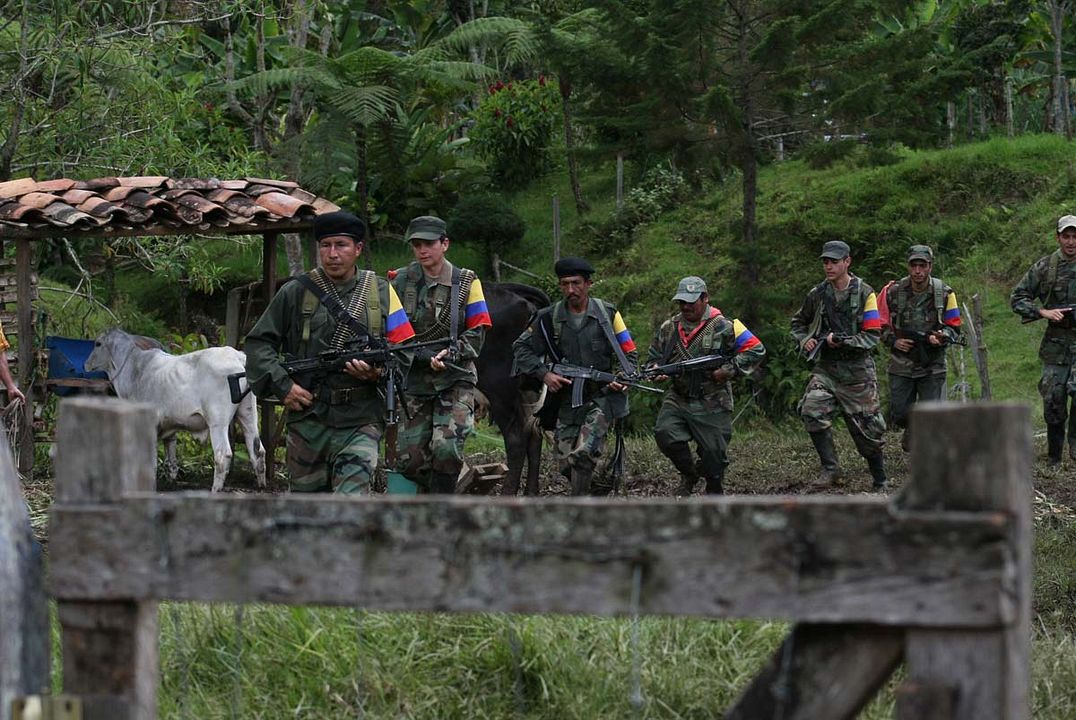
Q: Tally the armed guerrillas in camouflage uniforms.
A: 7